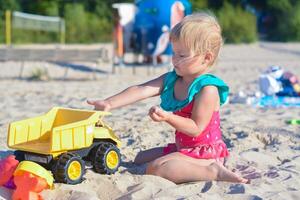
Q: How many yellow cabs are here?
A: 0